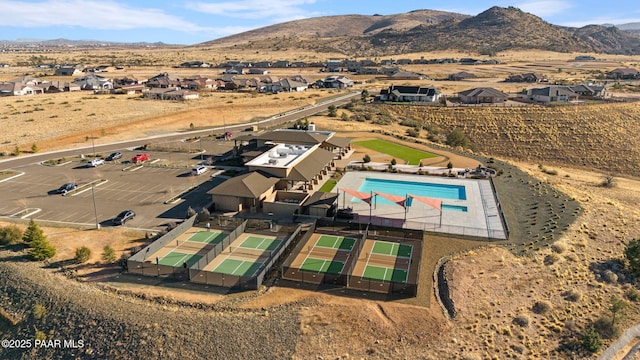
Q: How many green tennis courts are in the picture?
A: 4